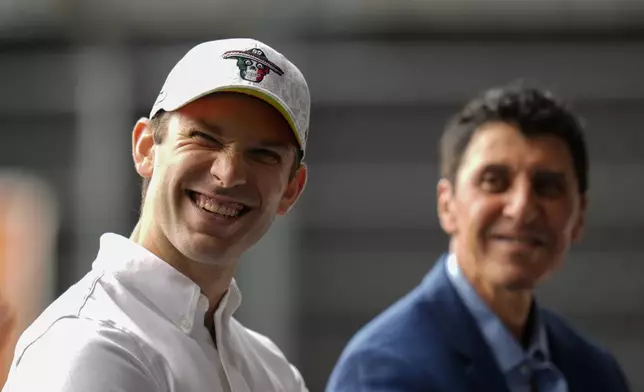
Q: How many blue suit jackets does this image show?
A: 1